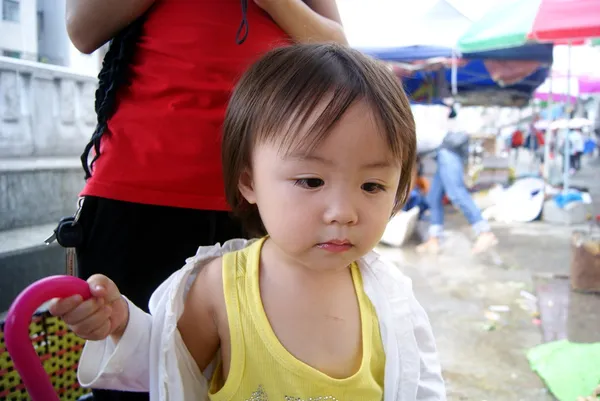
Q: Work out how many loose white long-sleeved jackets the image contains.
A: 1